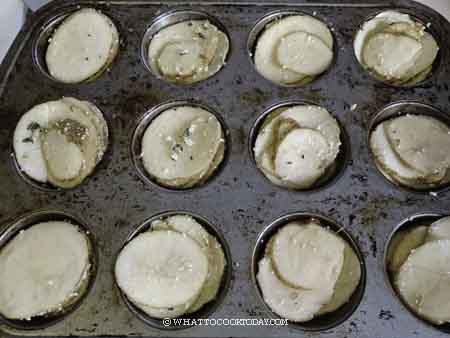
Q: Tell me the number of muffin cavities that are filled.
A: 12